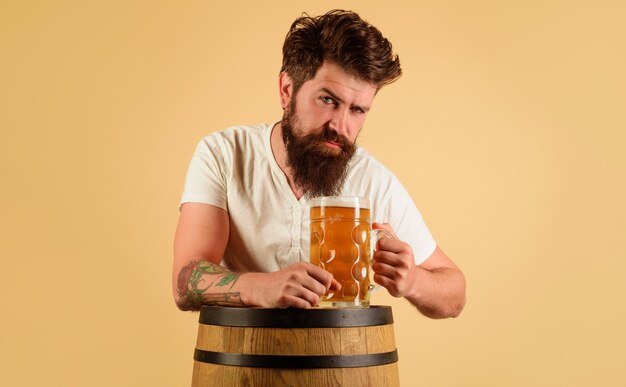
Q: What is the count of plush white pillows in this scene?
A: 0